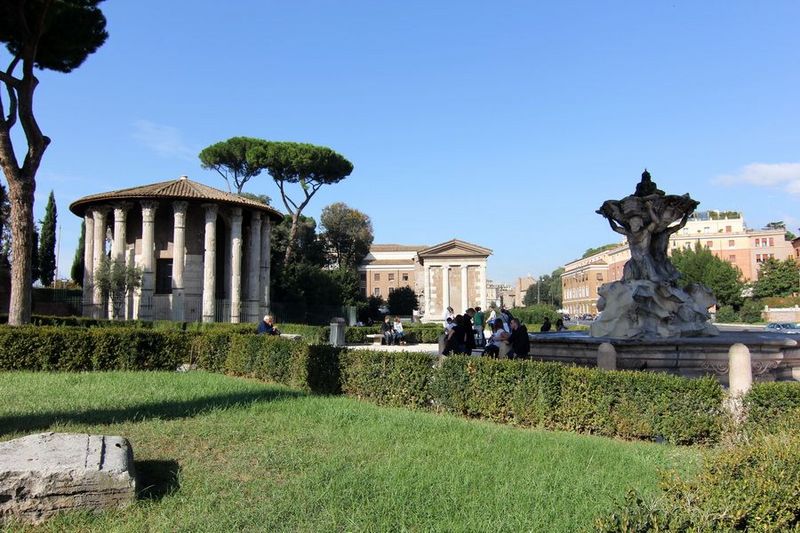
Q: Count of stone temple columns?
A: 13